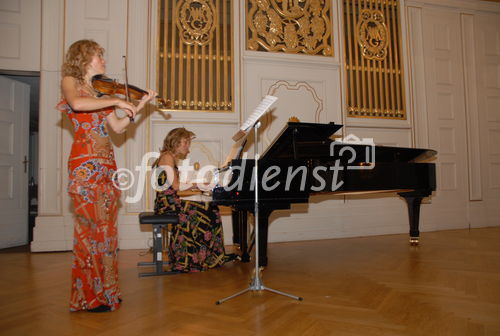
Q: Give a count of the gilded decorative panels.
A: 3